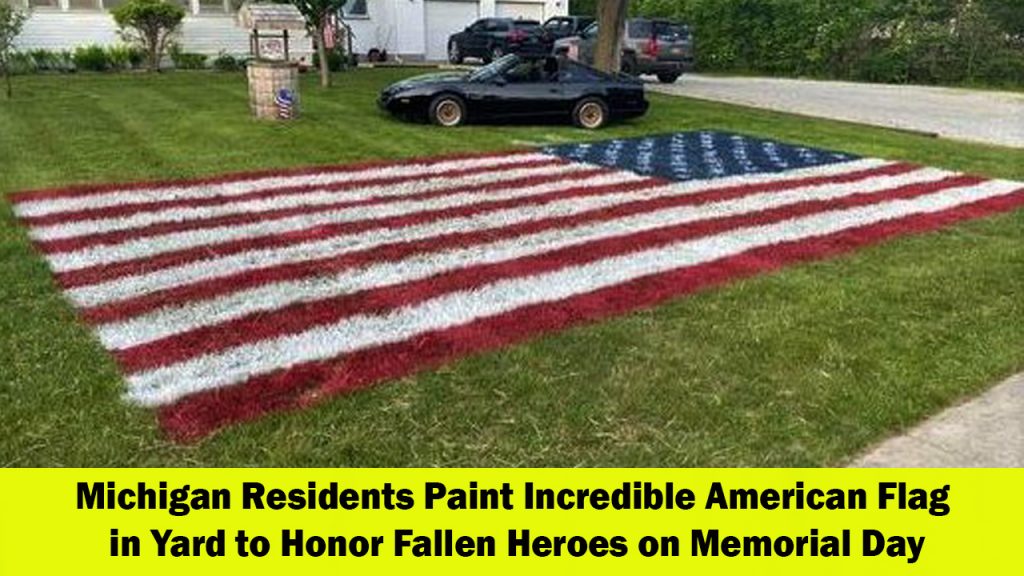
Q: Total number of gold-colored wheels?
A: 2